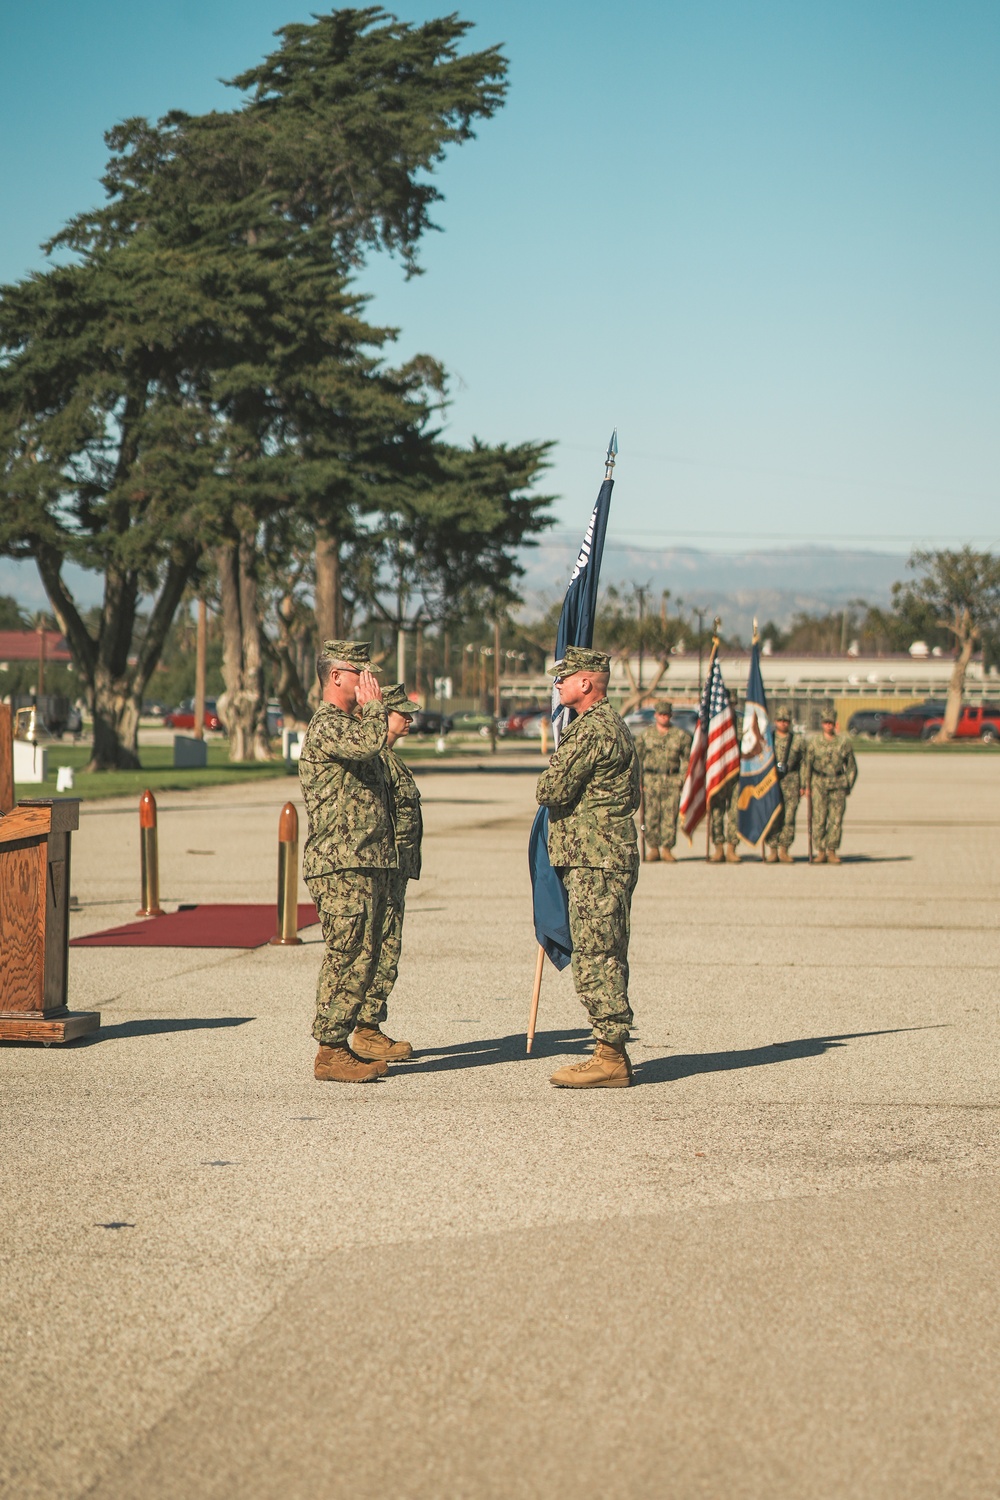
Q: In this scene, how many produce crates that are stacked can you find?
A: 0